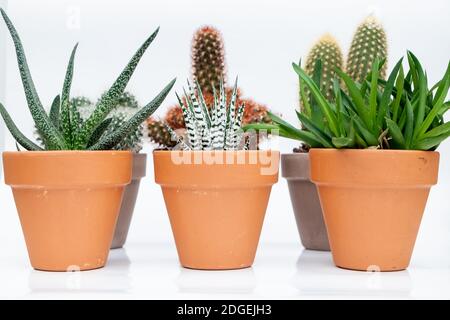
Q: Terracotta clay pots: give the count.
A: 3